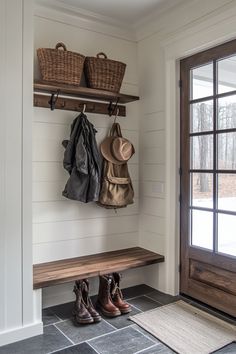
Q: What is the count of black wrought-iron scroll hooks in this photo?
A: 2